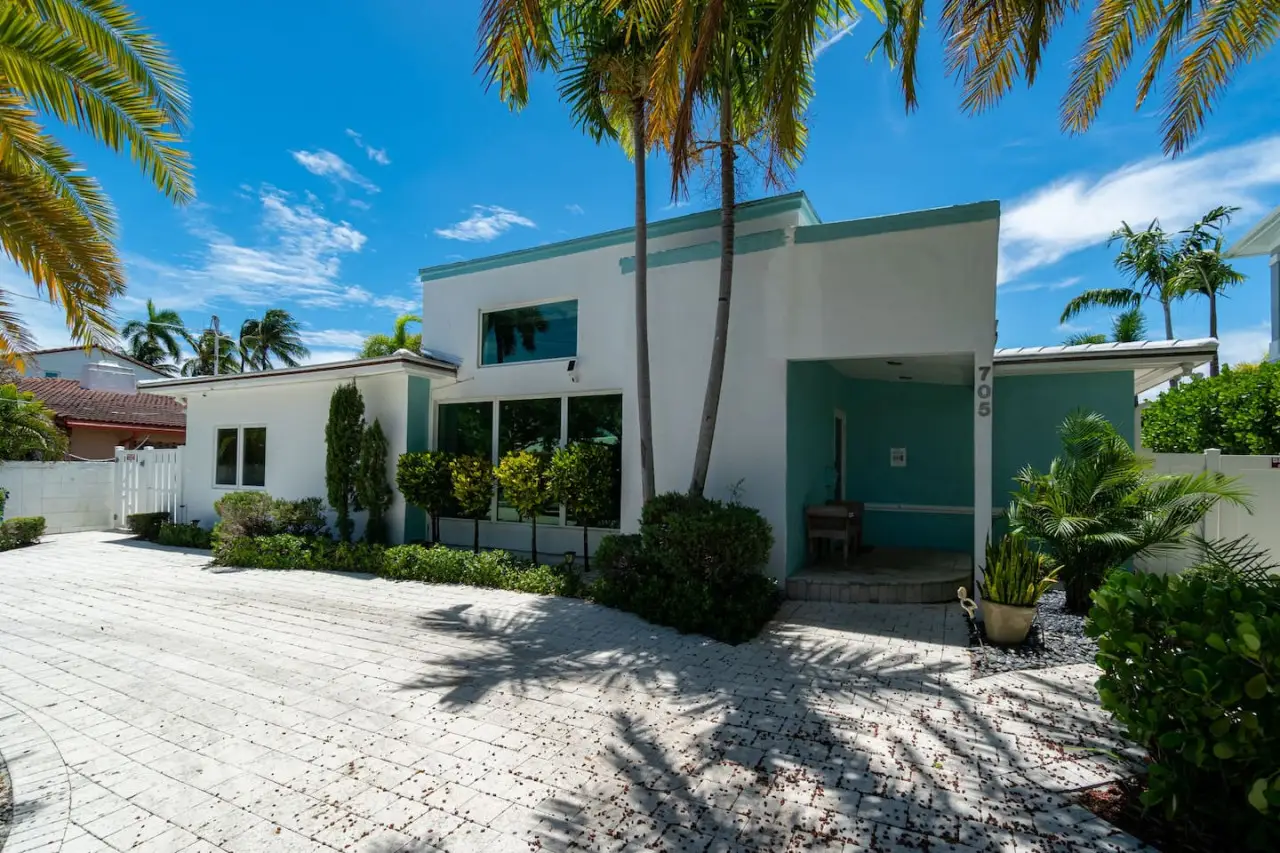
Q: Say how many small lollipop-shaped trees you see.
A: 4